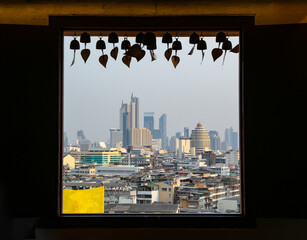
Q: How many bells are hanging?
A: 14